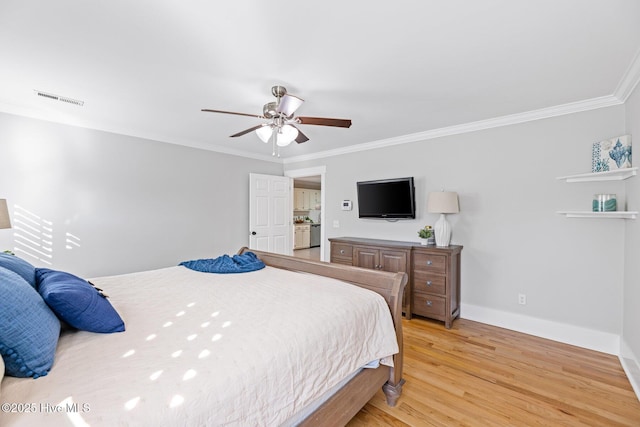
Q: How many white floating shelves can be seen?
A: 2